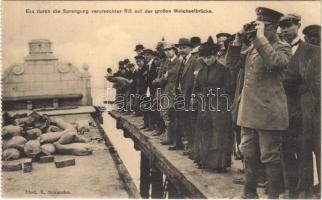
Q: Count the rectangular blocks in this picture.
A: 4